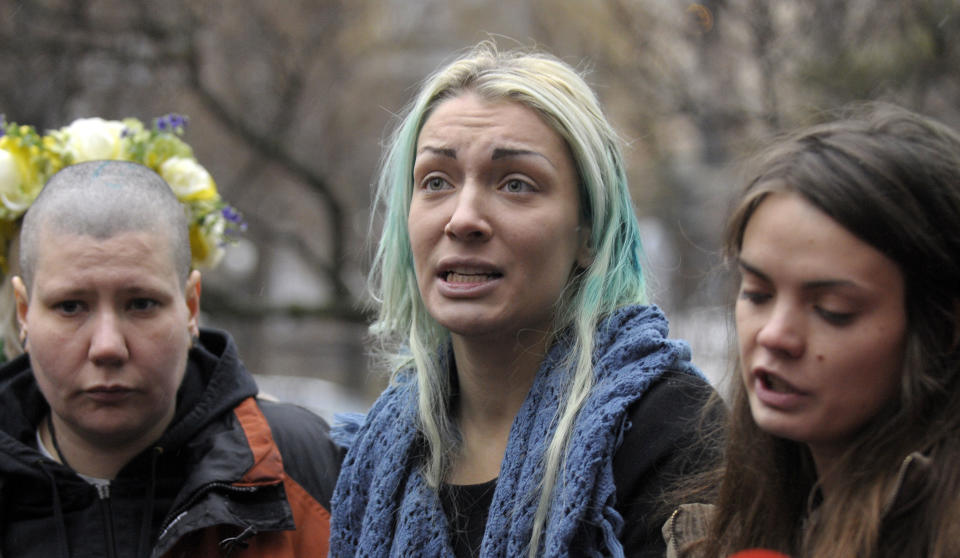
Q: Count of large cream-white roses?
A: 3